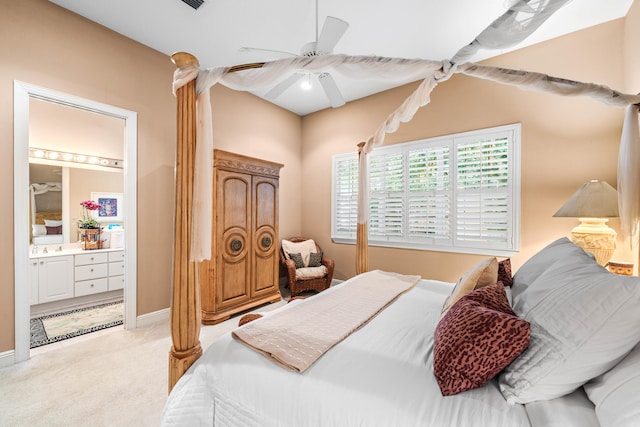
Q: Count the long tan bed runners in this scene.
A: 1